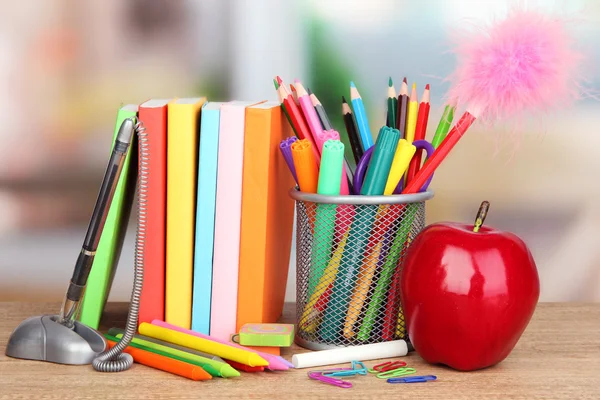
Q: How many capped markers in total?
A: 6